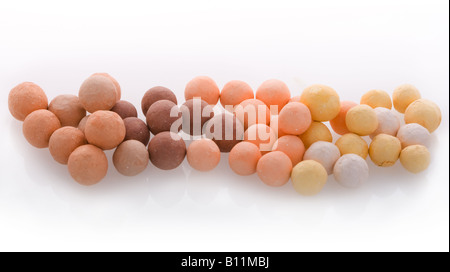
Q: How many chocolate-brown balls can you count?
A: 7